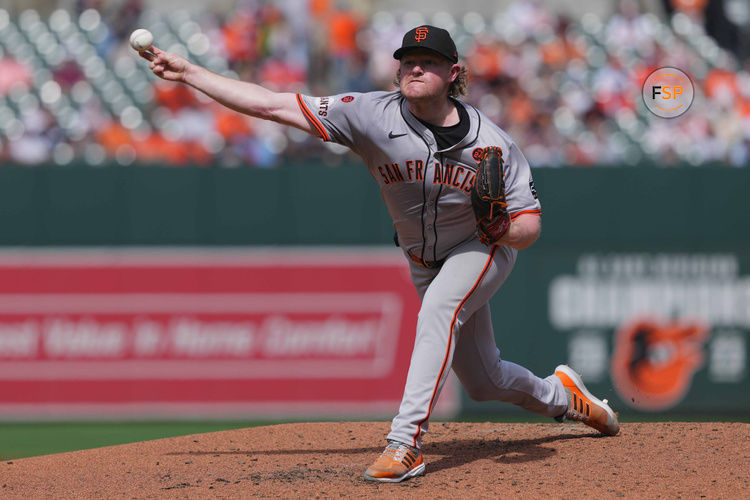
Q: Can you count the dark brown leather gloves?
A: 1